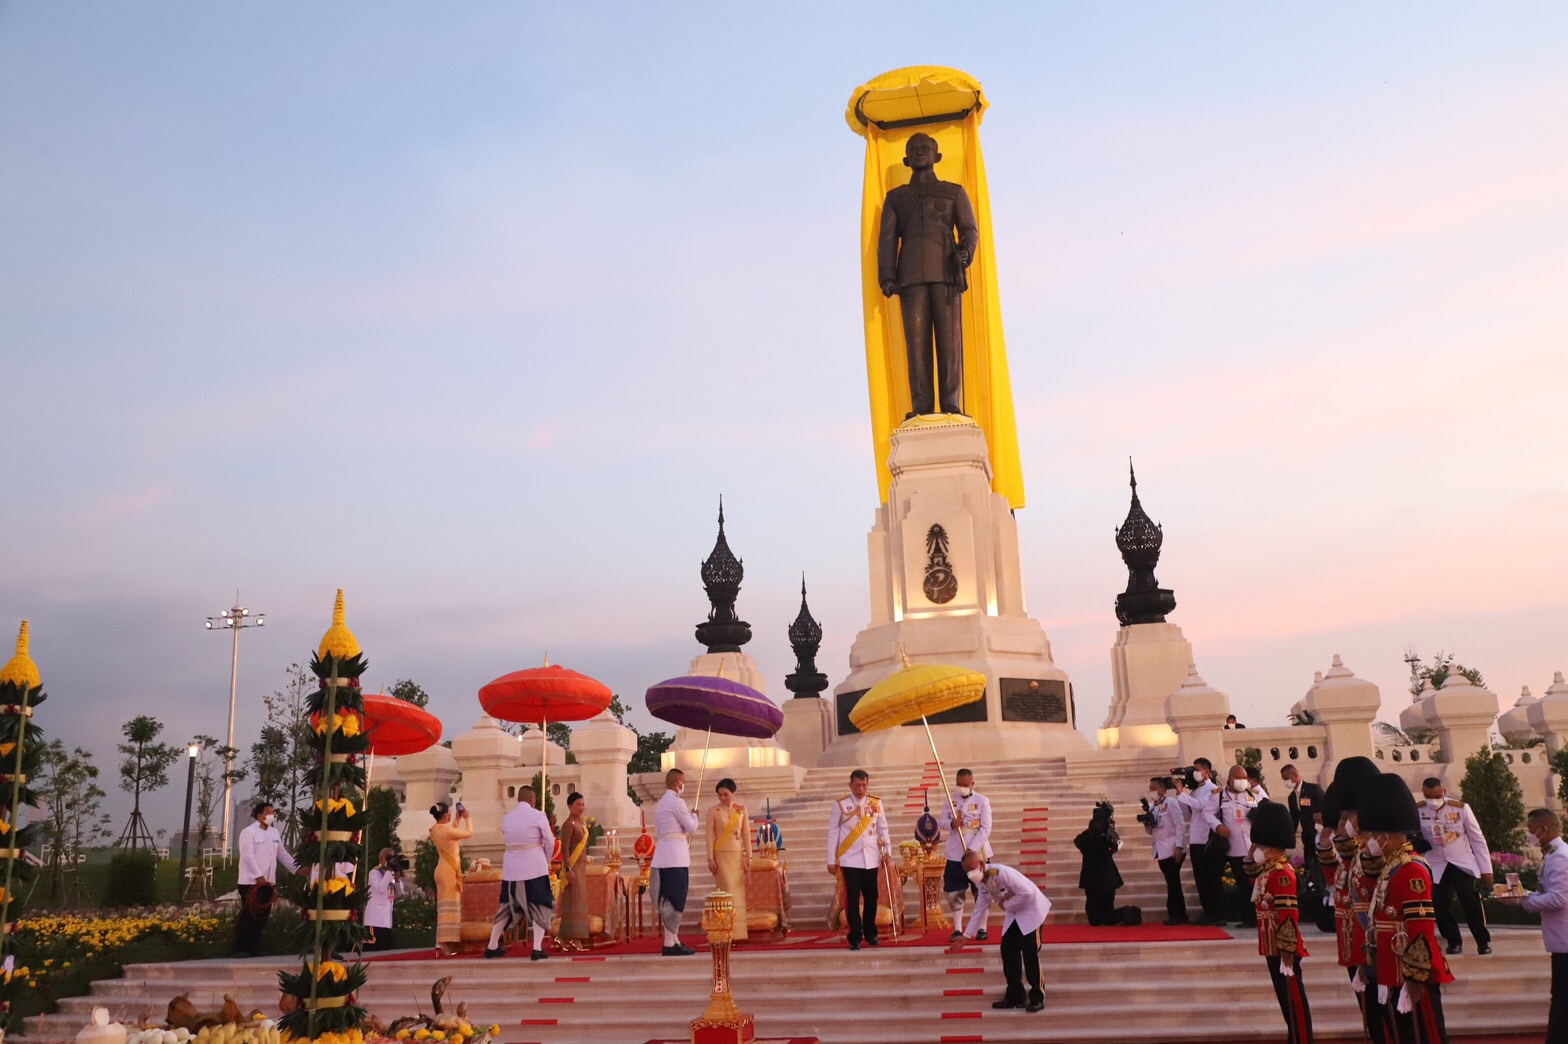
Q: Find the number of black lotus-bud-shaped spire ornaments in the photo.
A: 3